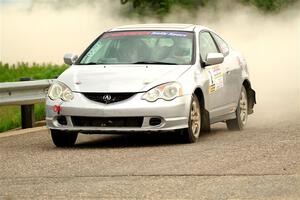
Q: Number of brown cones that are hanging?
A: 0